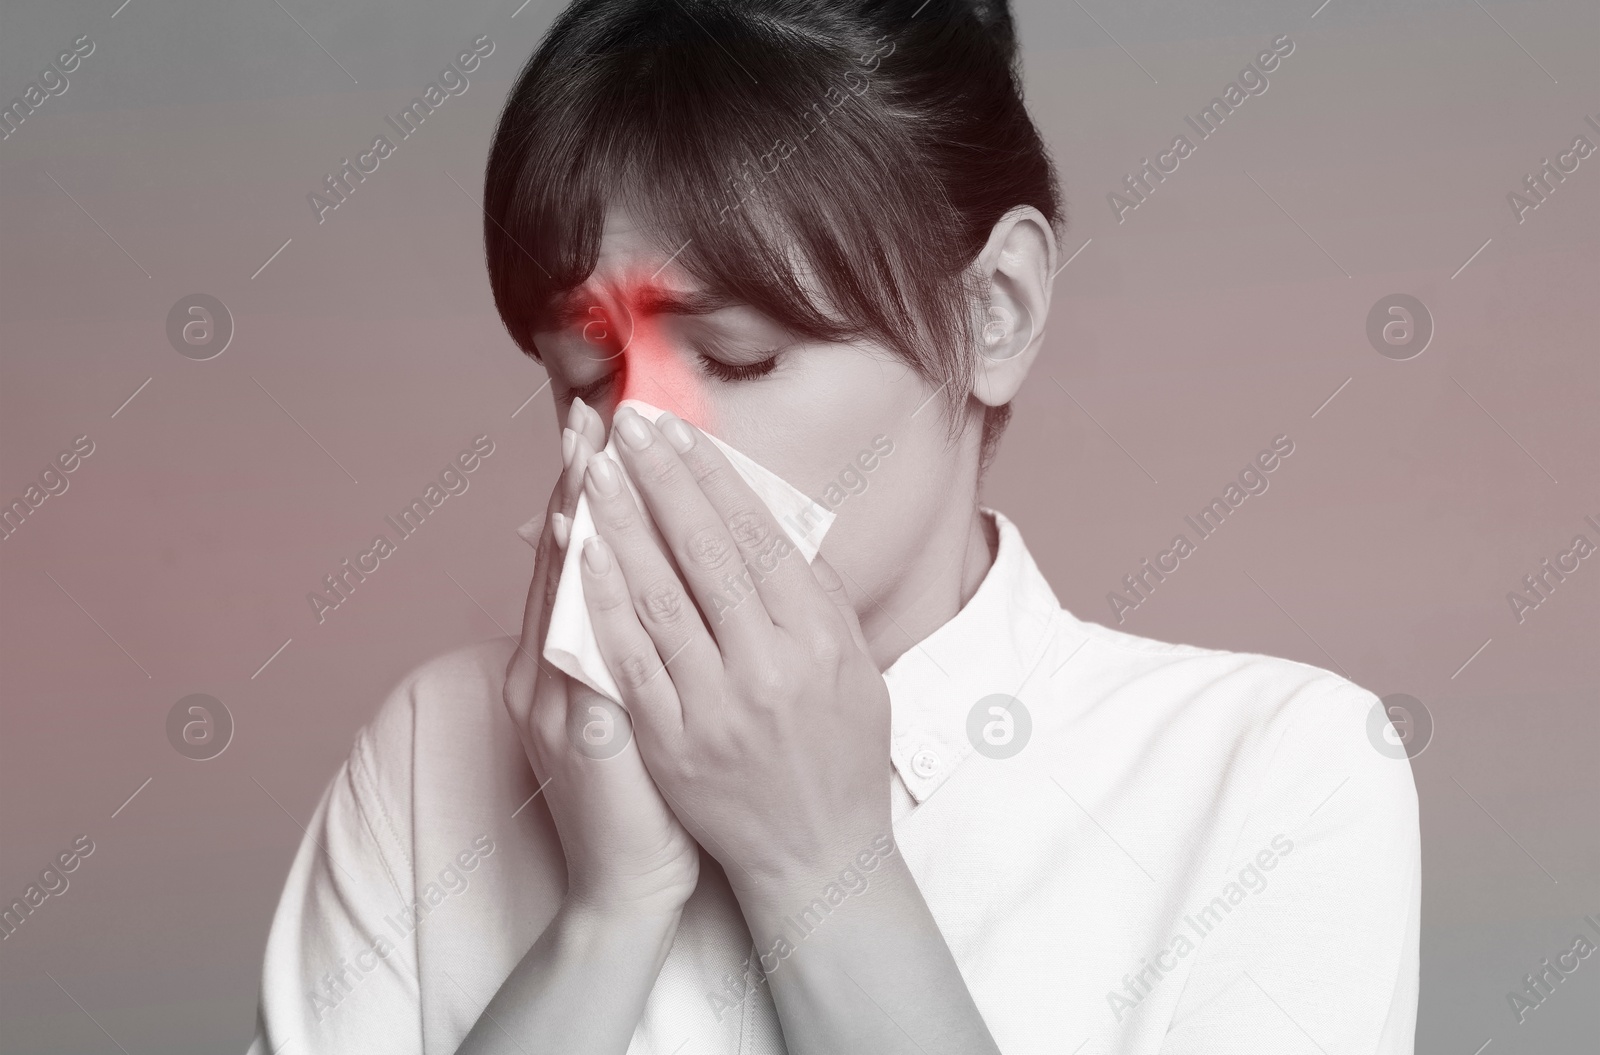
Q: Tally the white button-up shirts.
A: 1